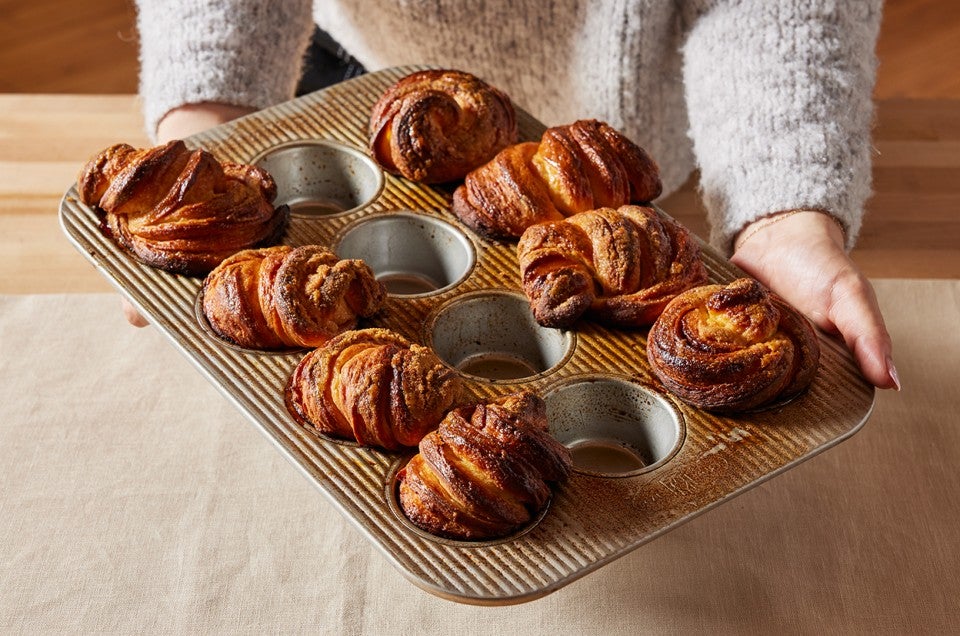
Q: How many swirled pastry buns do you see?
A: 8